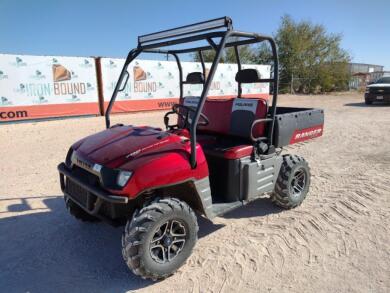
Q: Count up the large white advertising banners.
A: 2